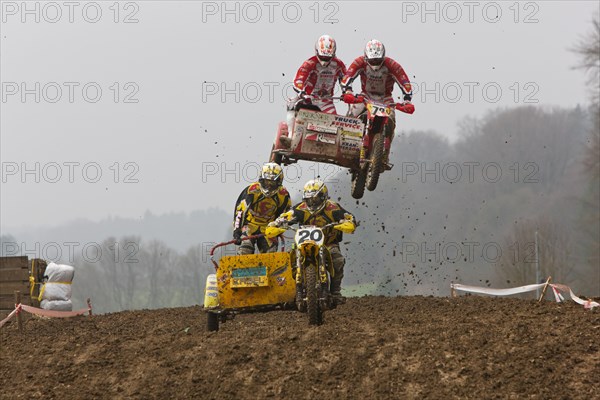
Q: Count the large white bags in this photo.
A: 2